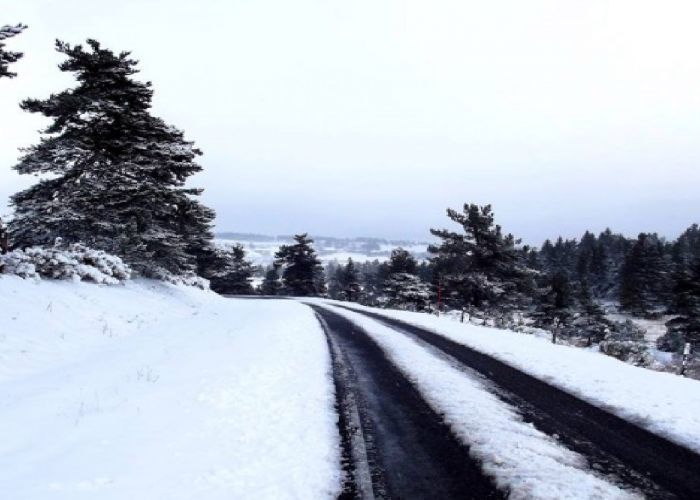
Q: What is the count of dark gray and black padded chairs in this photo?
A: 0